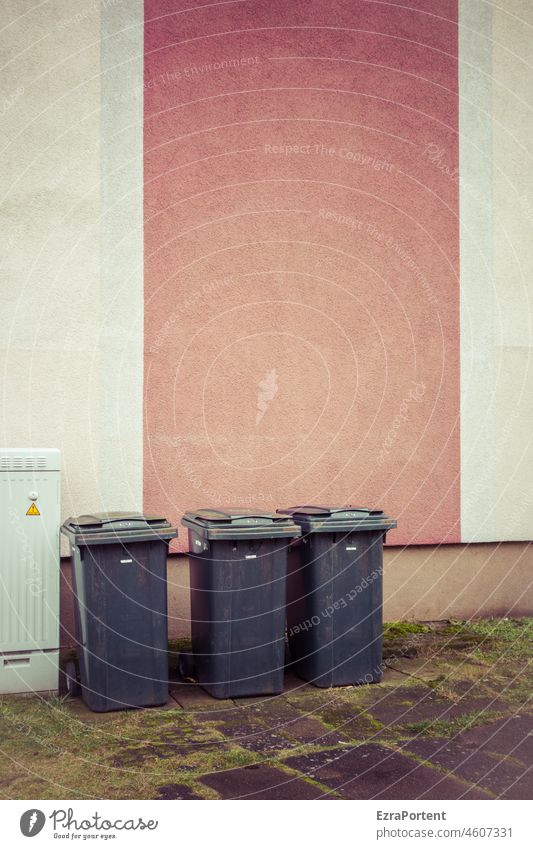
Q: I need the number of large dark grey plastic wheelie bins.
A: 3